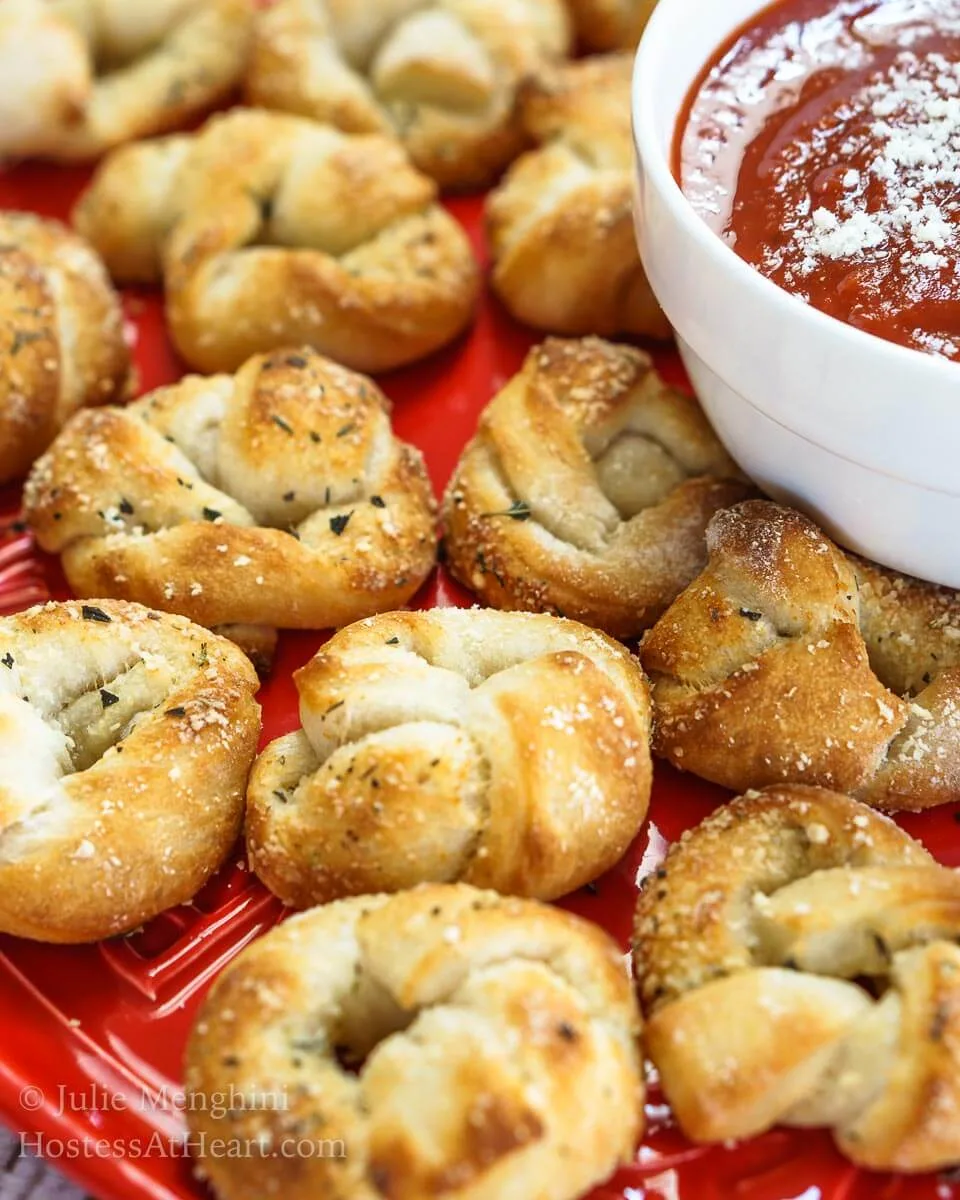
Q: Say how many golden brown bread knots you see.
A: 13